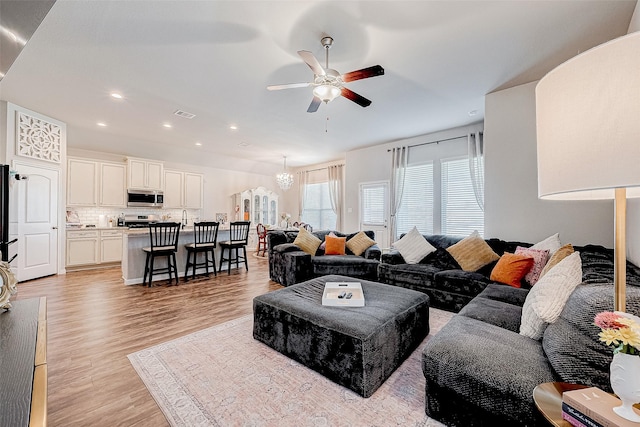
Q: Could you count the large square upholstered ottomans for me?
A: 1